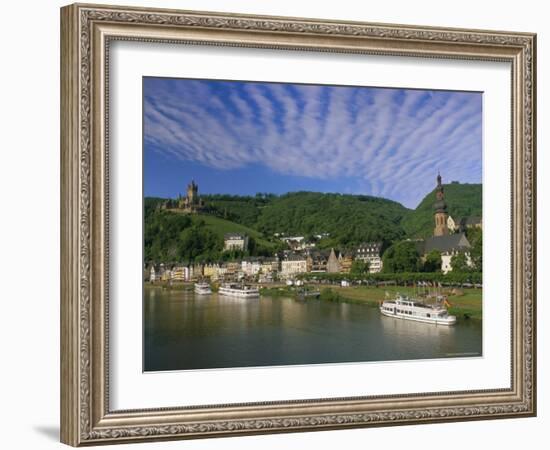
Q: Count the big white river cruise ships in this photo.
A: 3